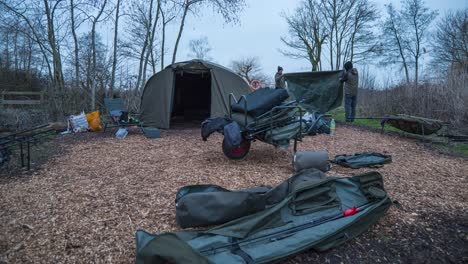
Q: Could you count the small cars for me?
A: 0